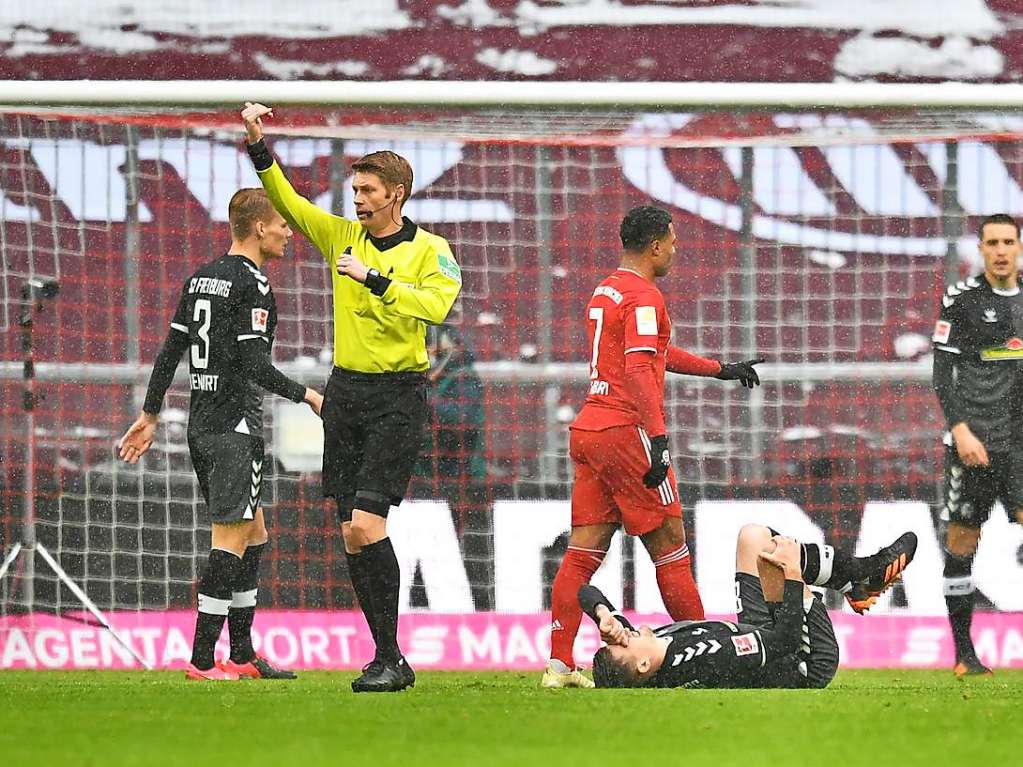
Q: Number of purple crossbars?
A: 0